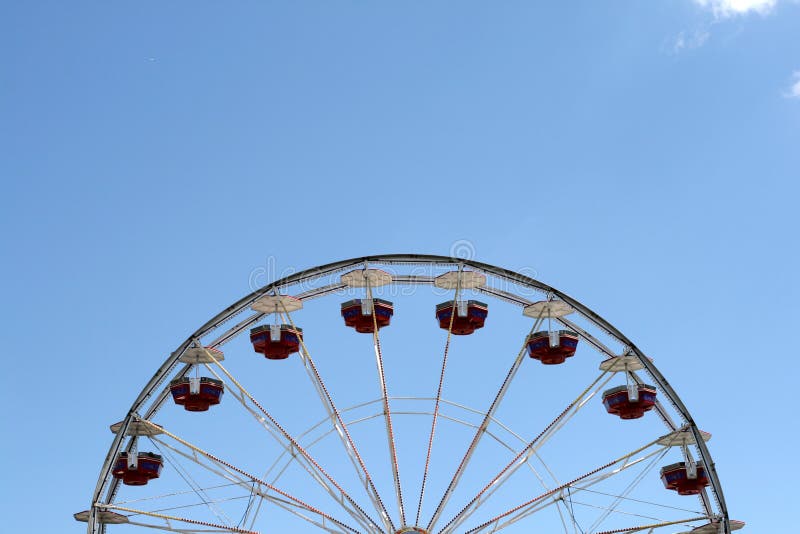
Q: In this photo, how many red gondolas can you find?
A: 8